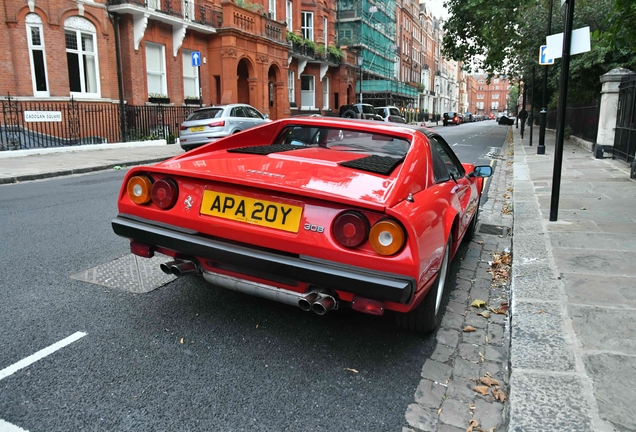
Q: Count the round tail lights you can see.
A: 4